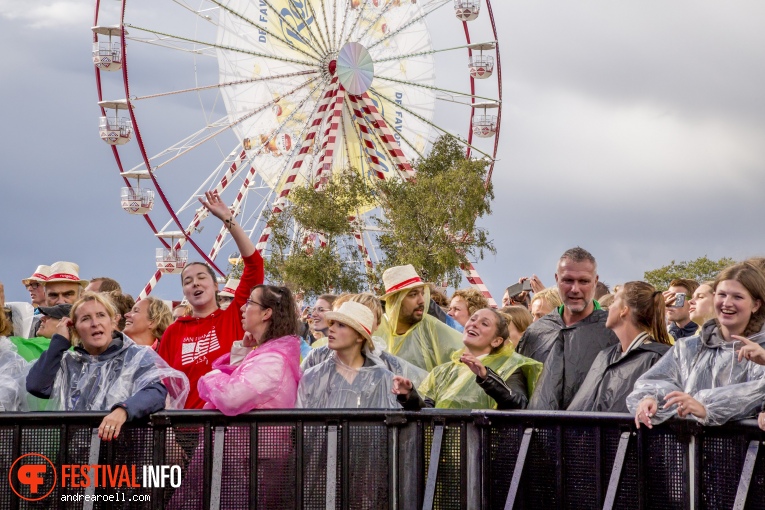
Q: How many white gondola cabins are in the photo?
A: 7